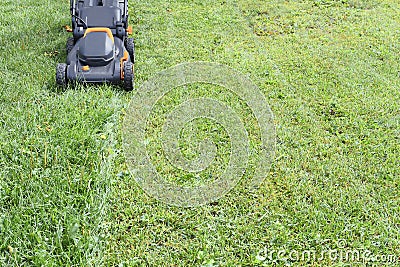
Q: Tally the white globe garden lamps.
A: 0